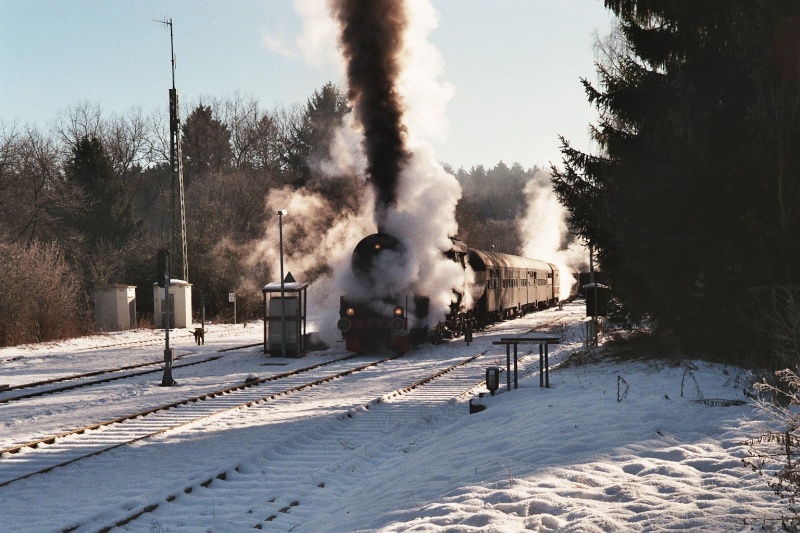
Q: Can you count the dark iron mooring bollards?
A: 0